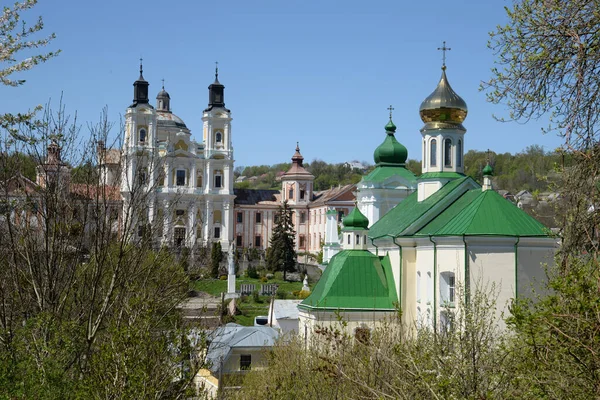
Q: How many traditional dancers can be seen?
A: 0